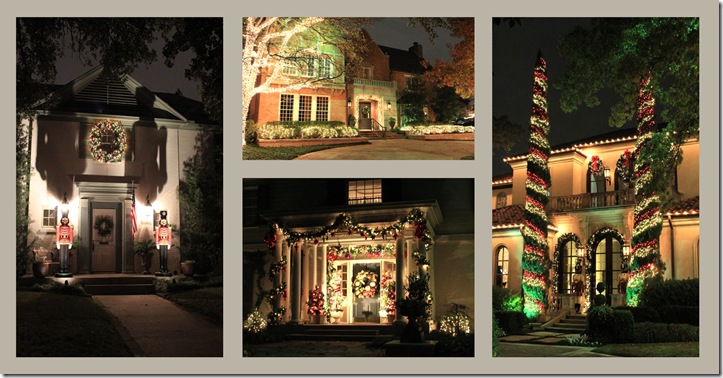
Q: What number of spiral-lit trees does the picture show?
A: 2